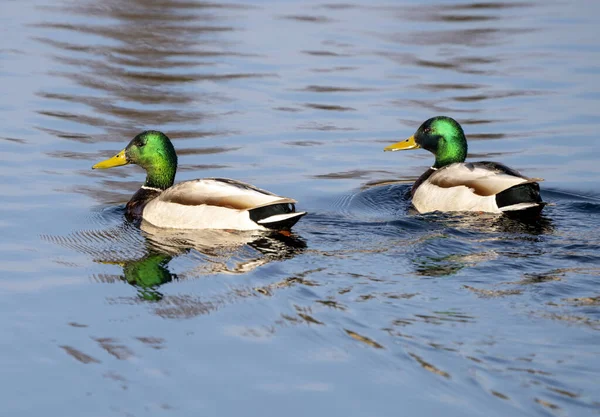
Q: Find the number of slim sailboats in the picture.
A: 0